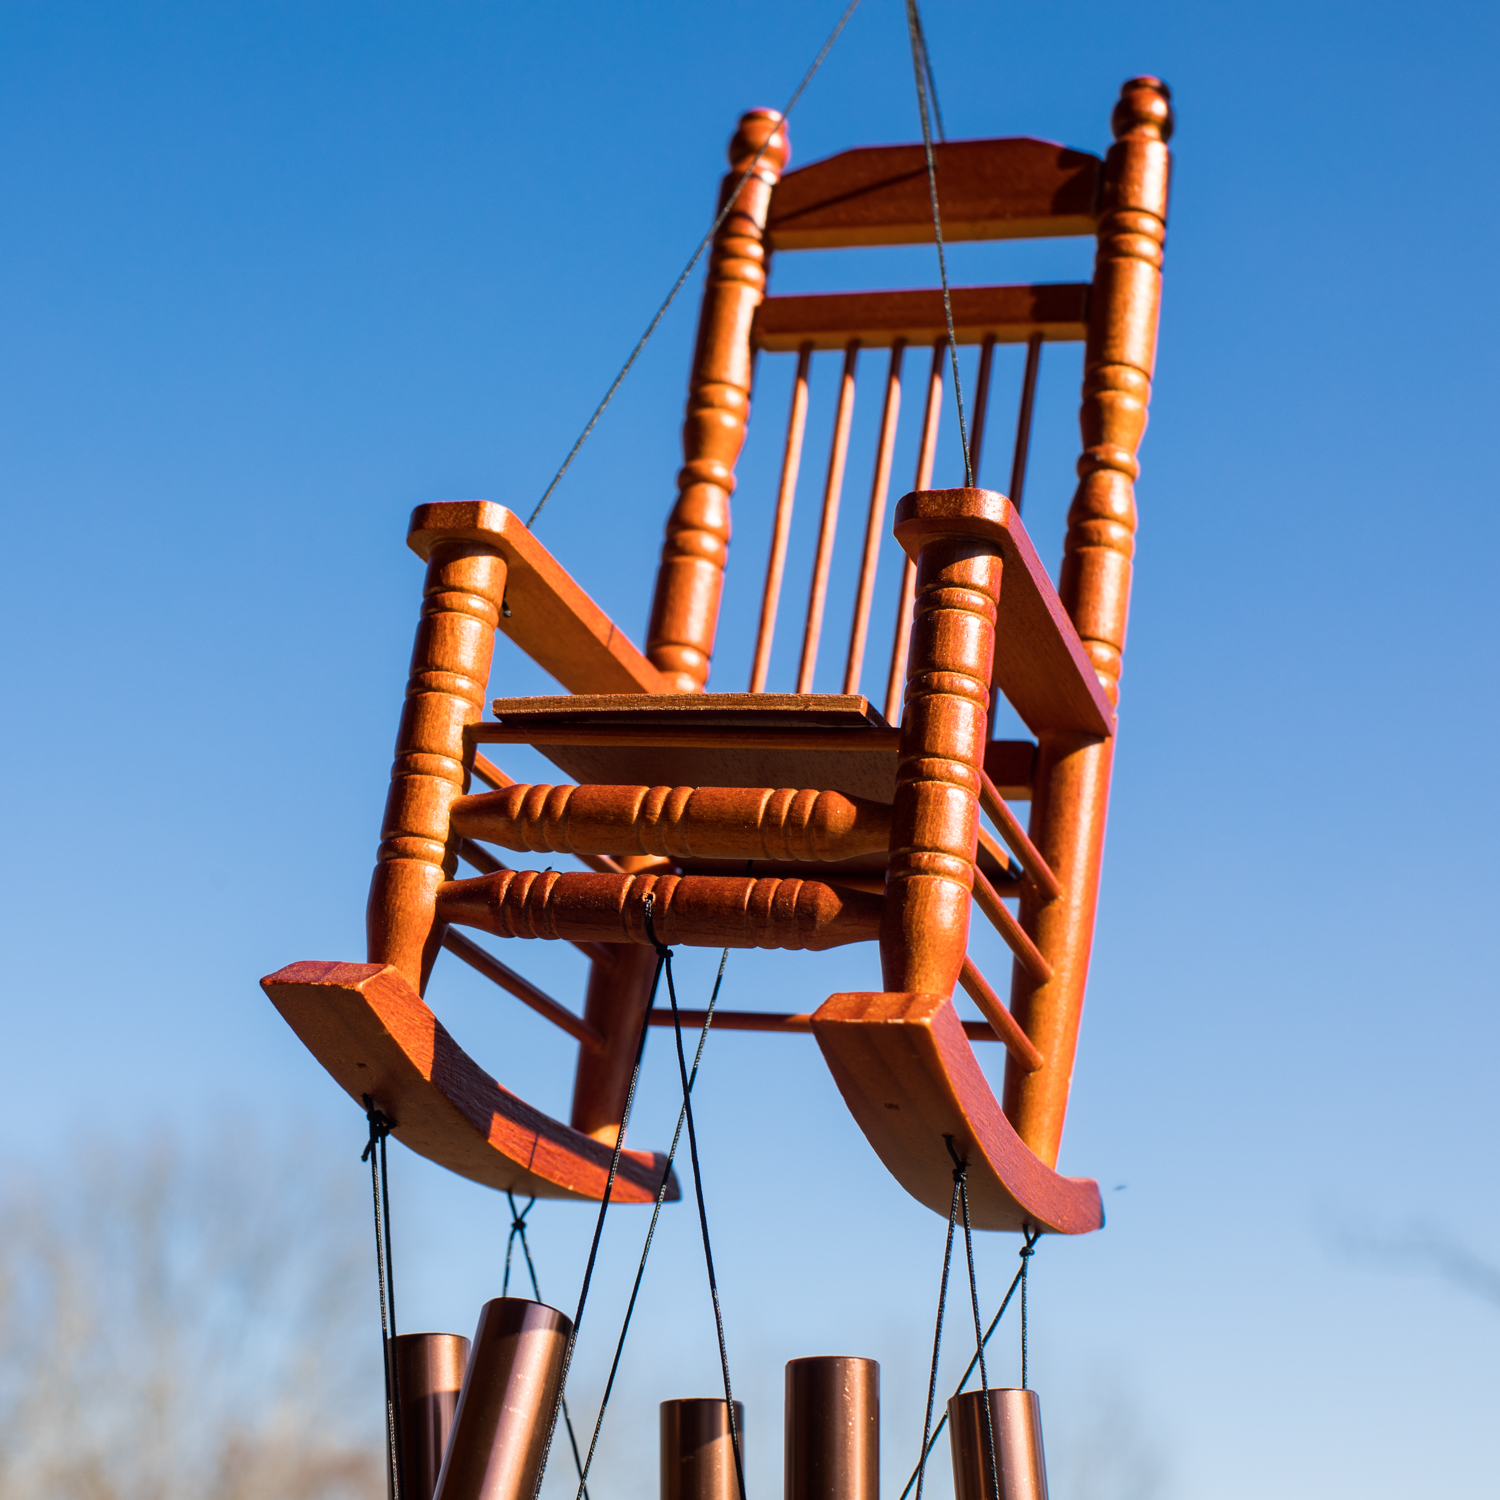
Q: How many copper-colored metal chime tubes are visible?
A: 5